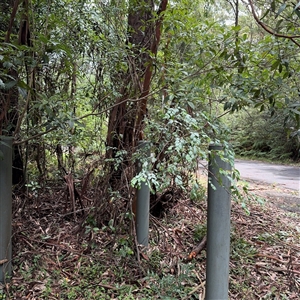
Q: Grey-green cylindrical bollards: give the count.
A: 3